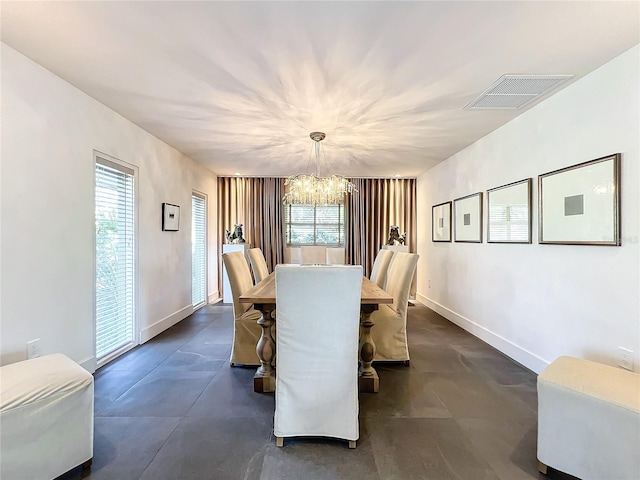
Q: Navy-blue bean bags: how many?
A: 0